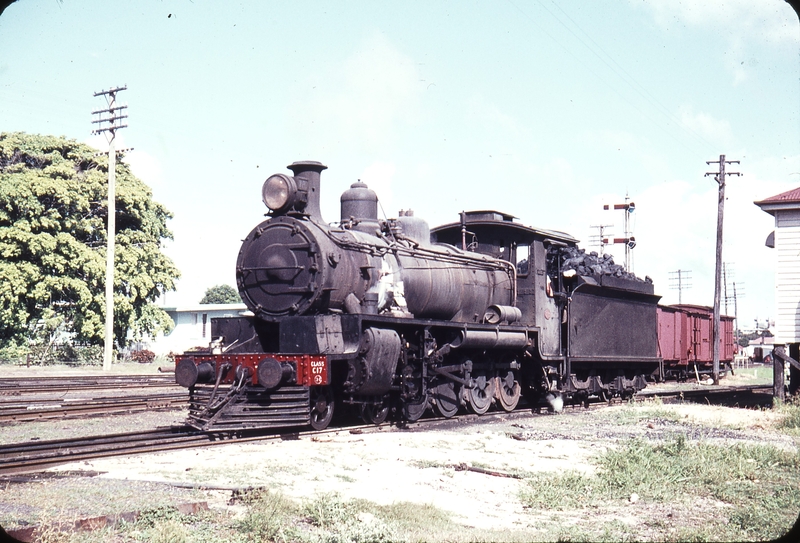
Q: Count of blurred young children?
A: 0